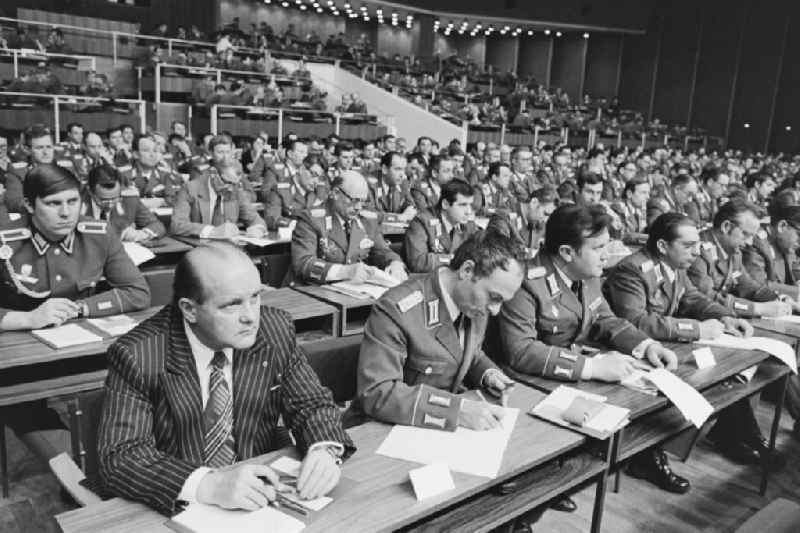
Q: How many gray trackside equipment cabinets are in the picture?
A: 0